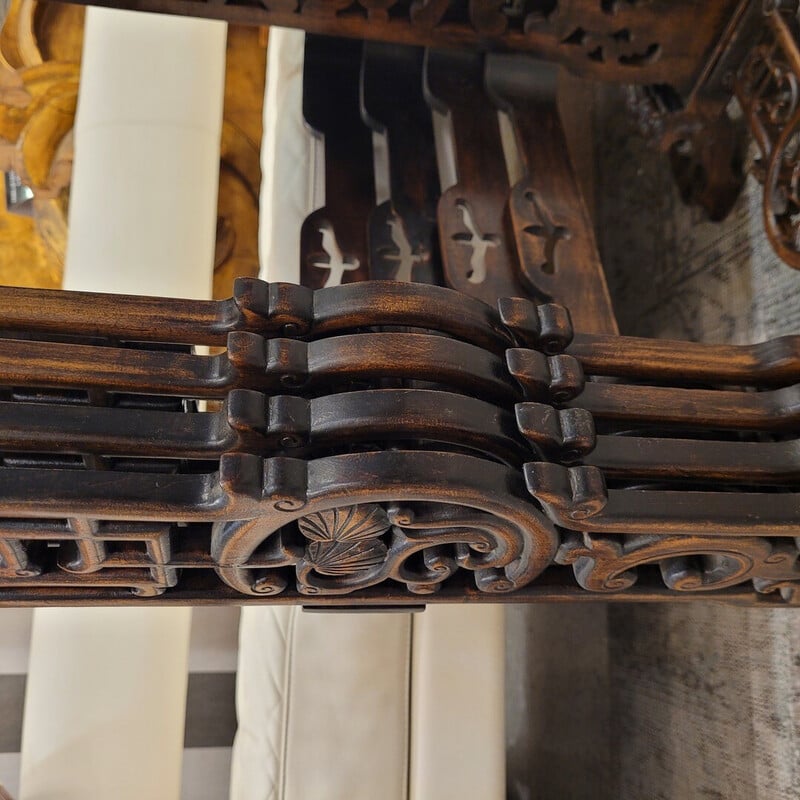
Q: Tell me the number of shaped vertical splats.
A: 4